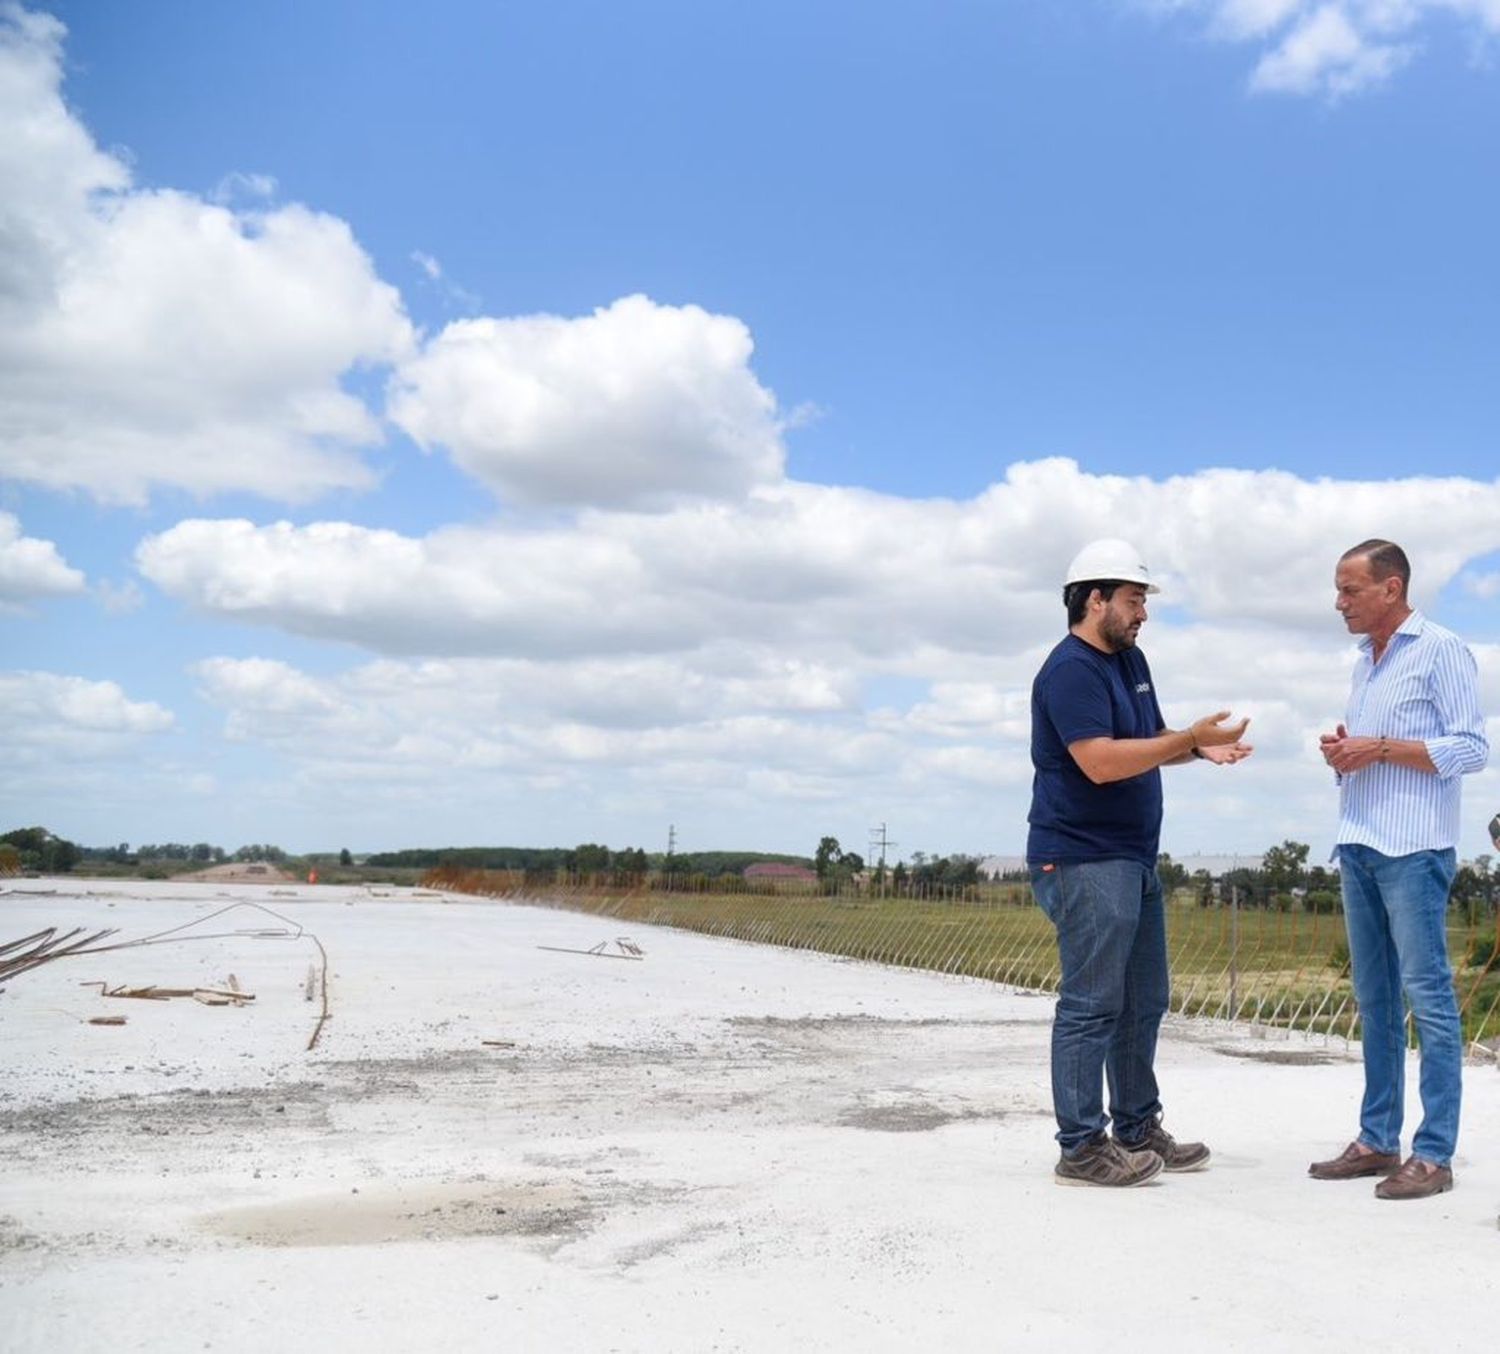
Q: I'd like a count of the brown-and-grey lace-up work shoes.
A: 2